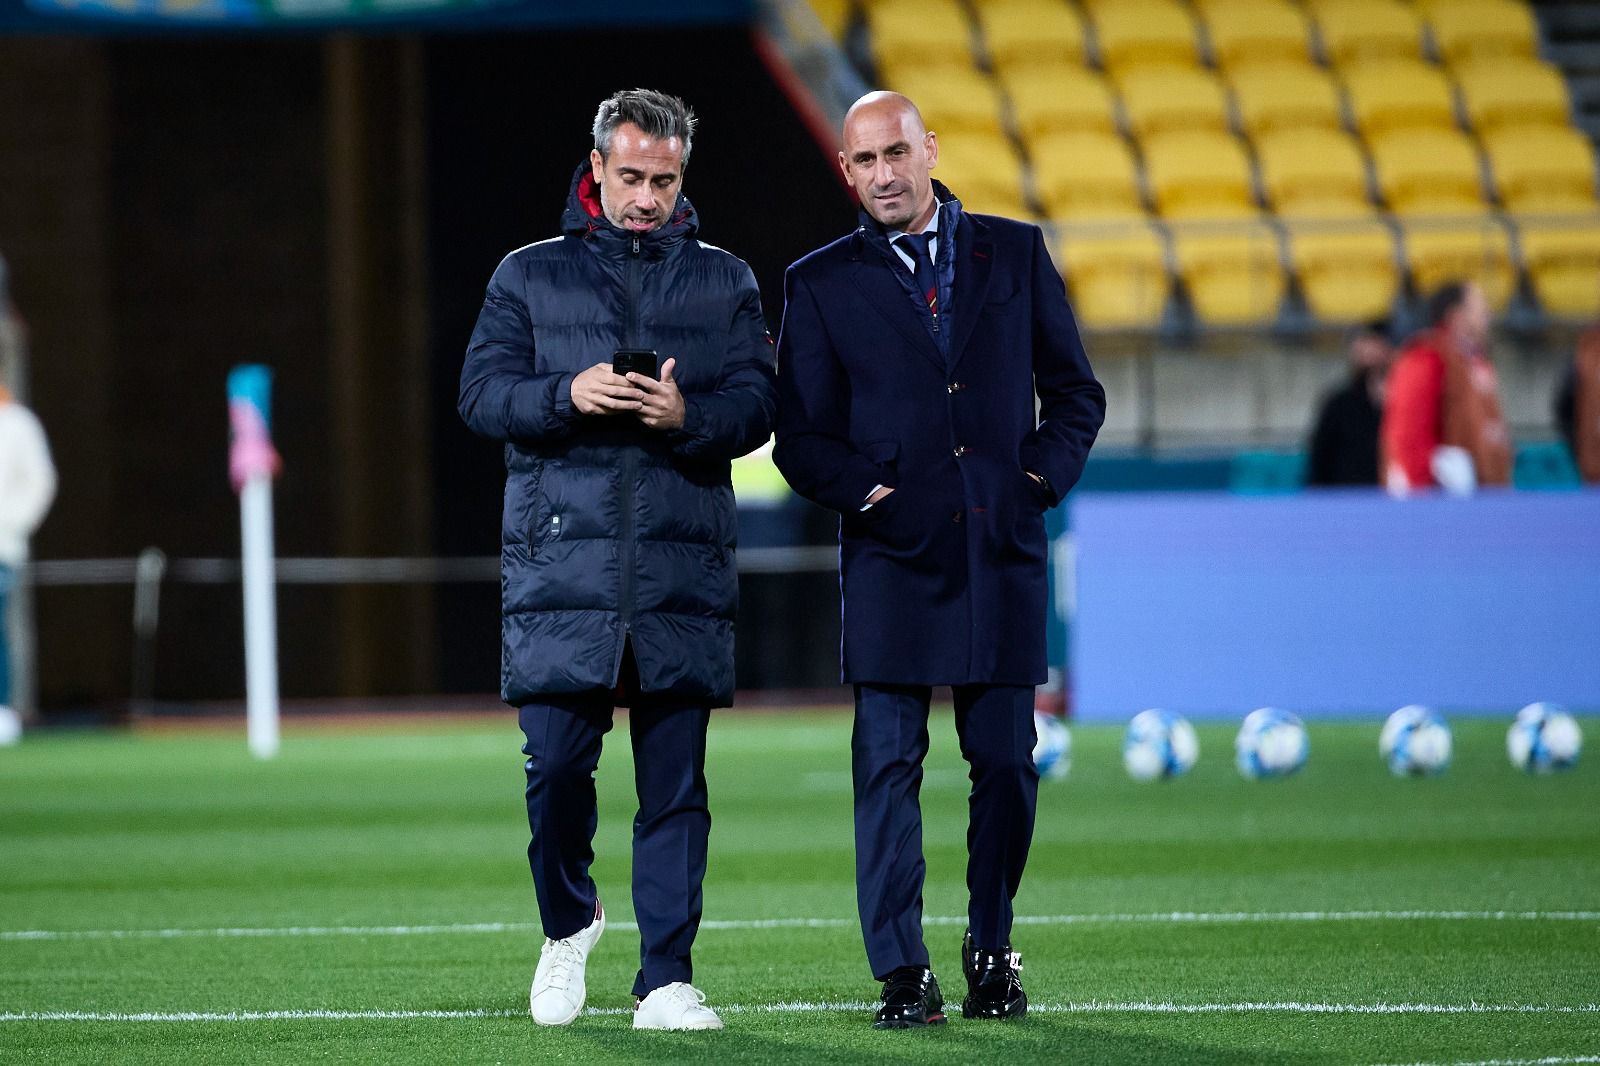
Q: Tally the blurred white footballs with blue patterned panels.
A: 5